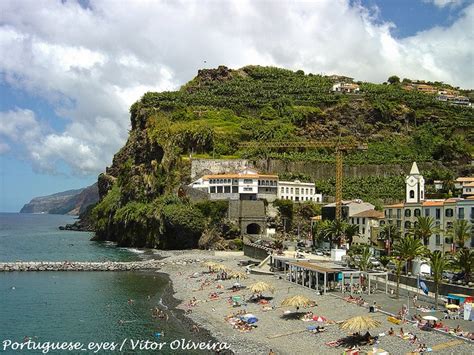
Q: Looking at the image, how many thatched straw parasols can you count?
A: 6